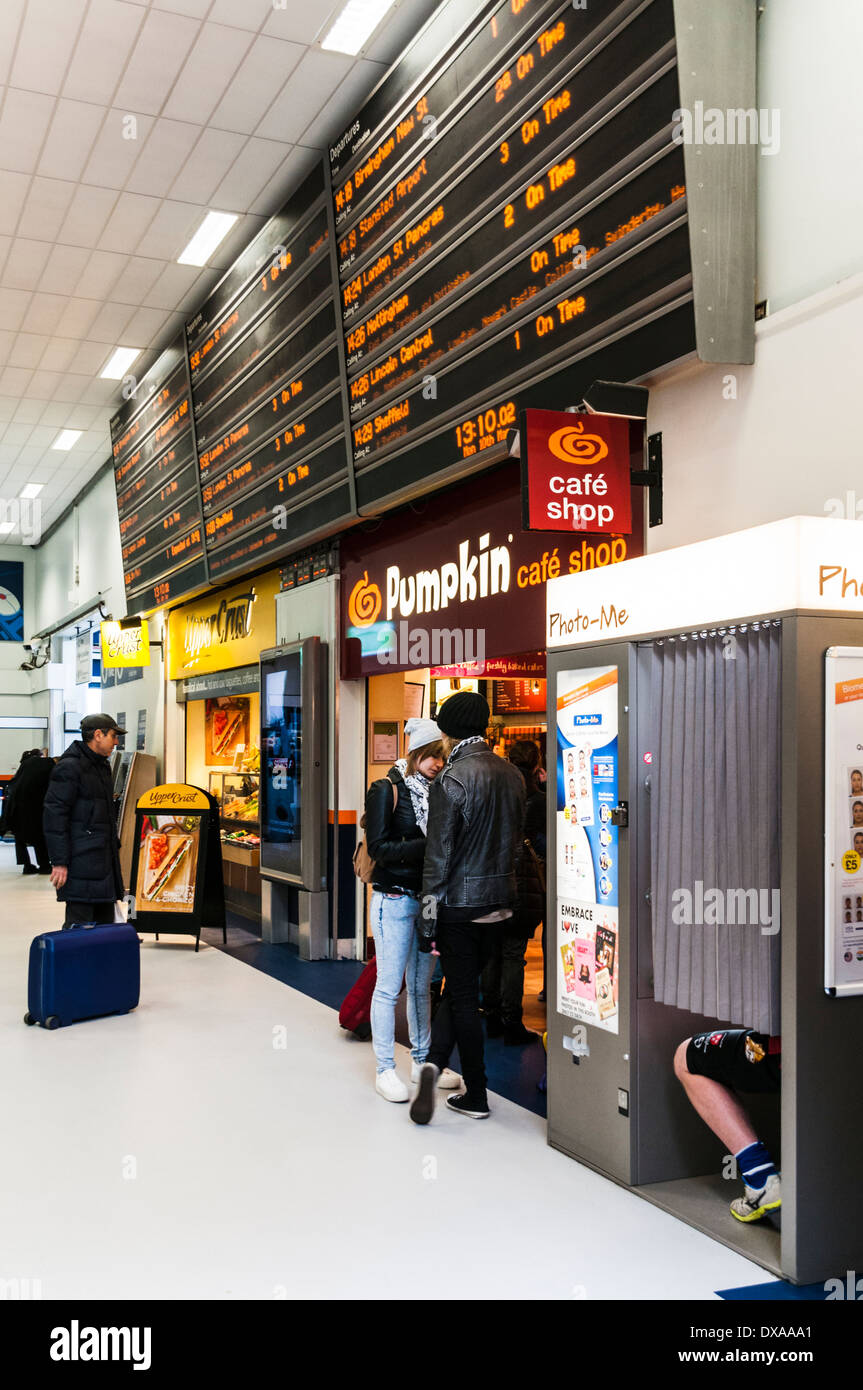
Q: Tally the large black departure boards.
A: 3